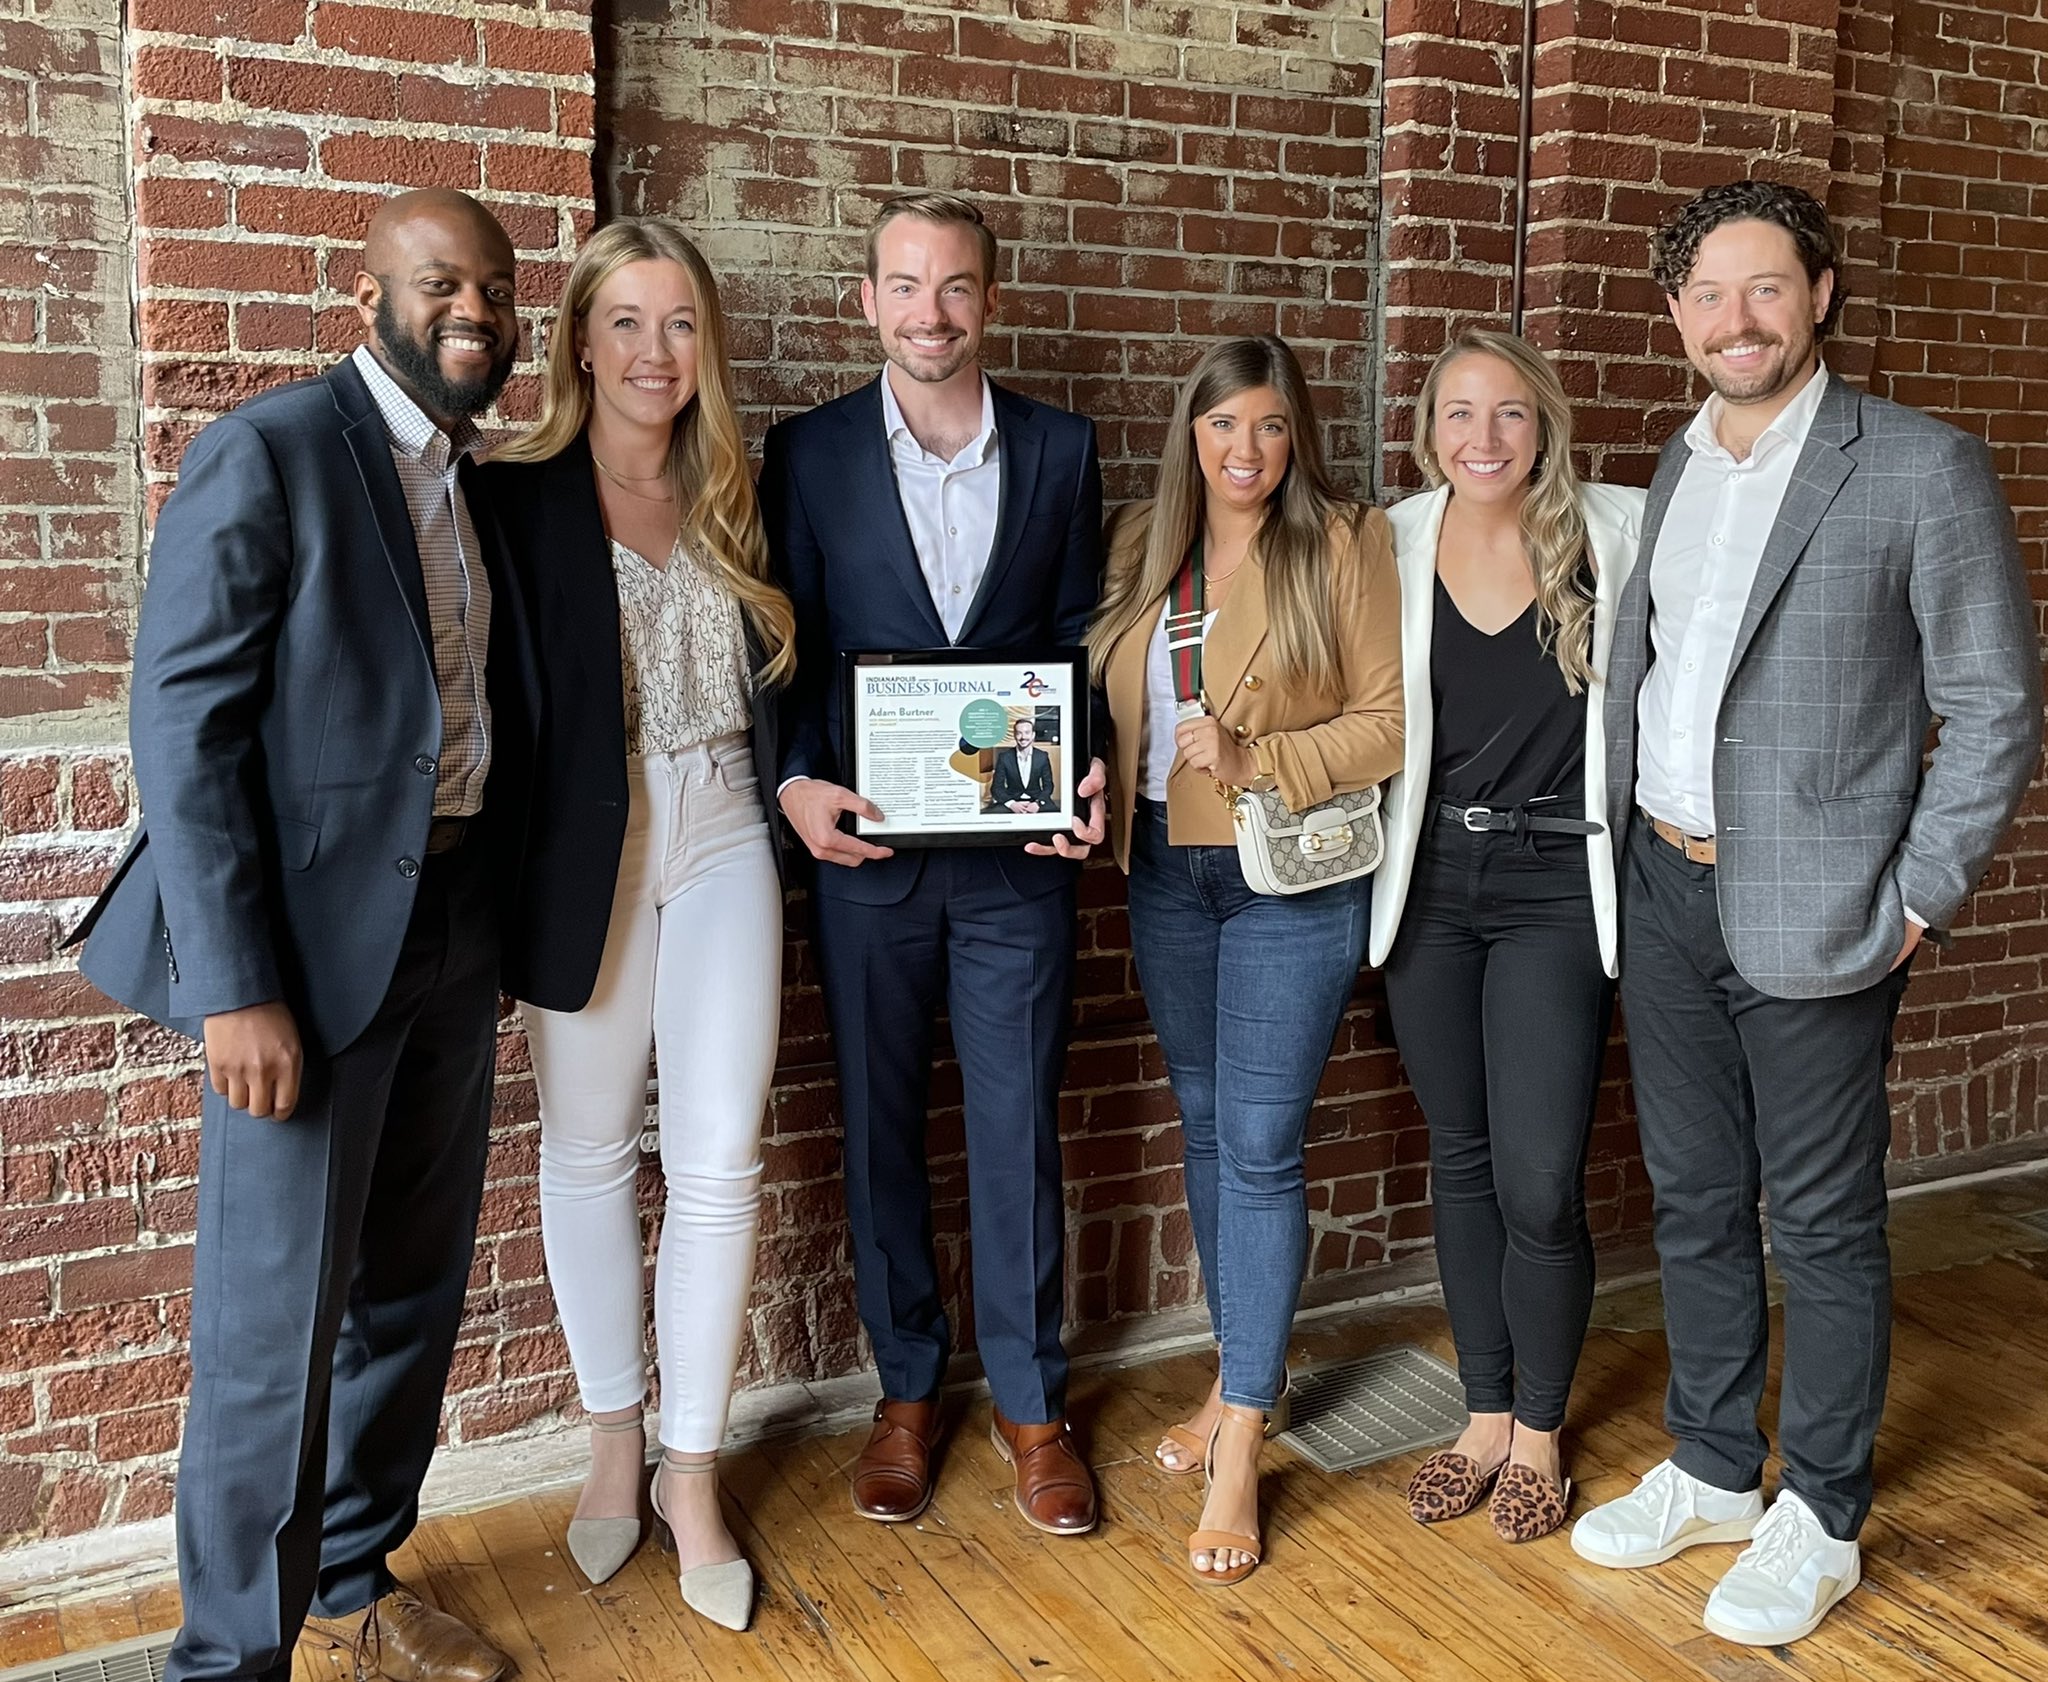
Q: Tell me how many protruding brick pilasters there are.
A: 2